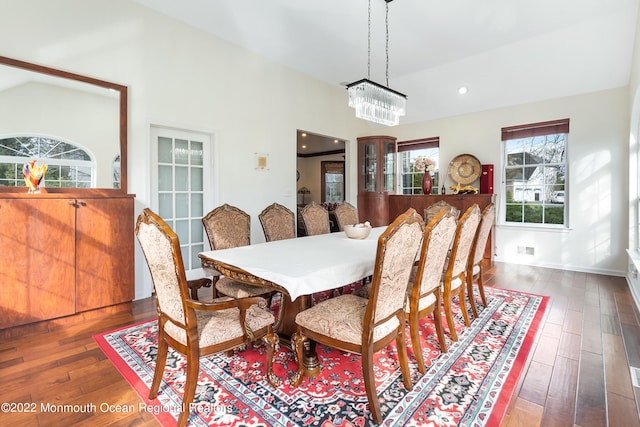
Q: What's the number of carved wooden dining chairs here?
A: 10